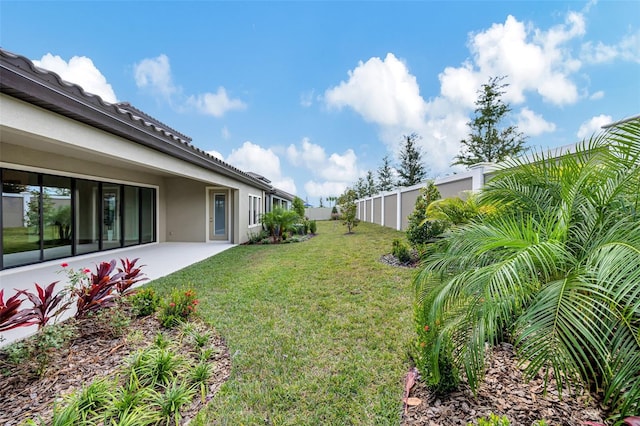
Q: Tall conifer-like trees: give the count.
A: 5